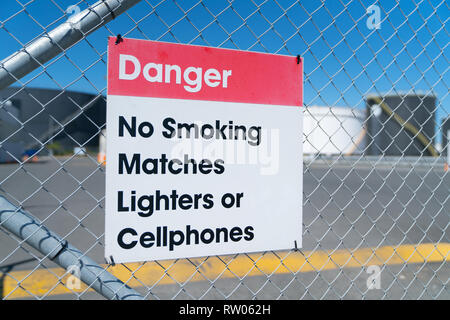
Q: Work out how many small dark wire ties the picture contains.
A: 4